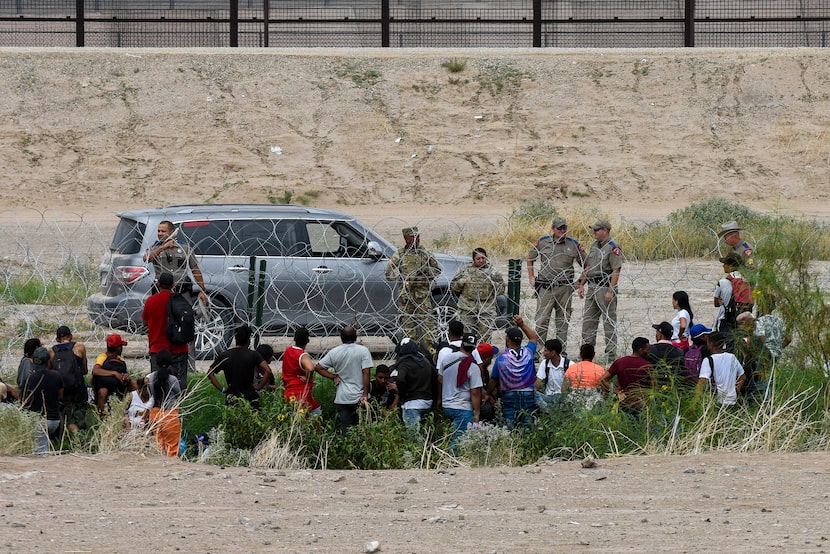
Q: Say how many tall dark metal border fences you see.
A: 1